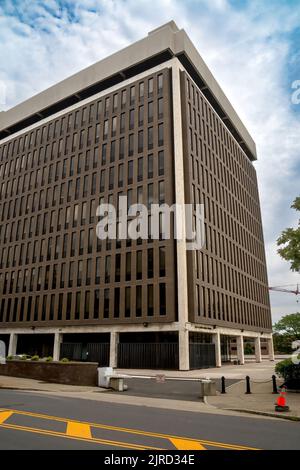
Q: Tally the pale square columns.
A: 8